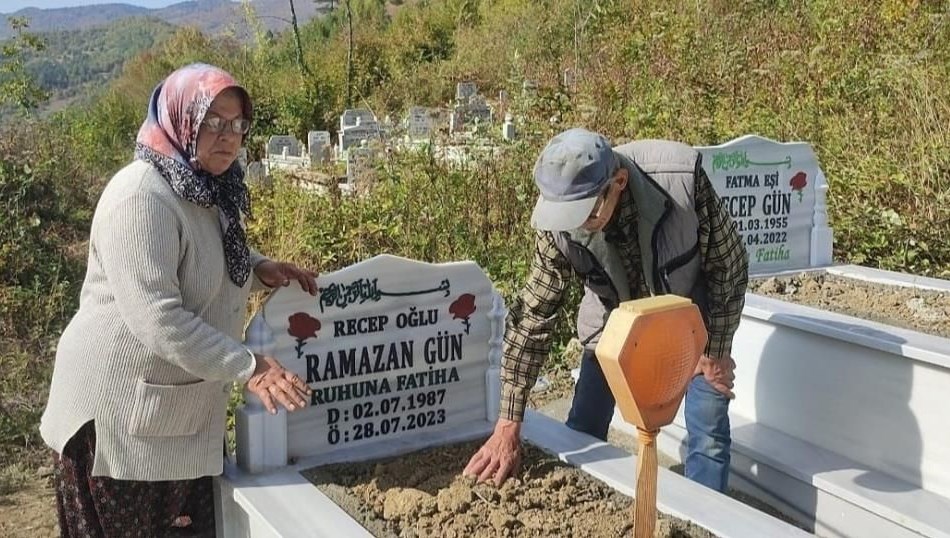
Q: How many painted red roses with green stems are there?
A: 3